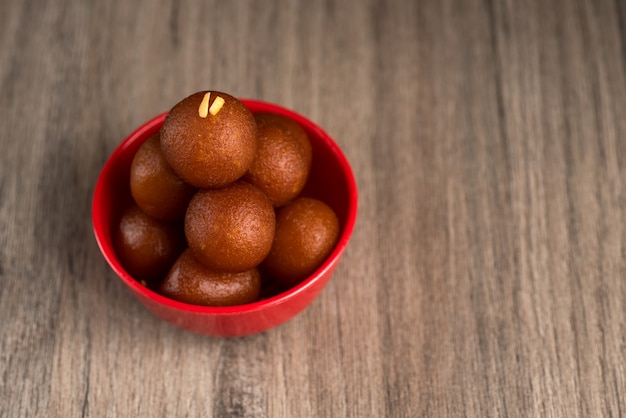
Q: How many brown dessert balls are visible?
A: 7